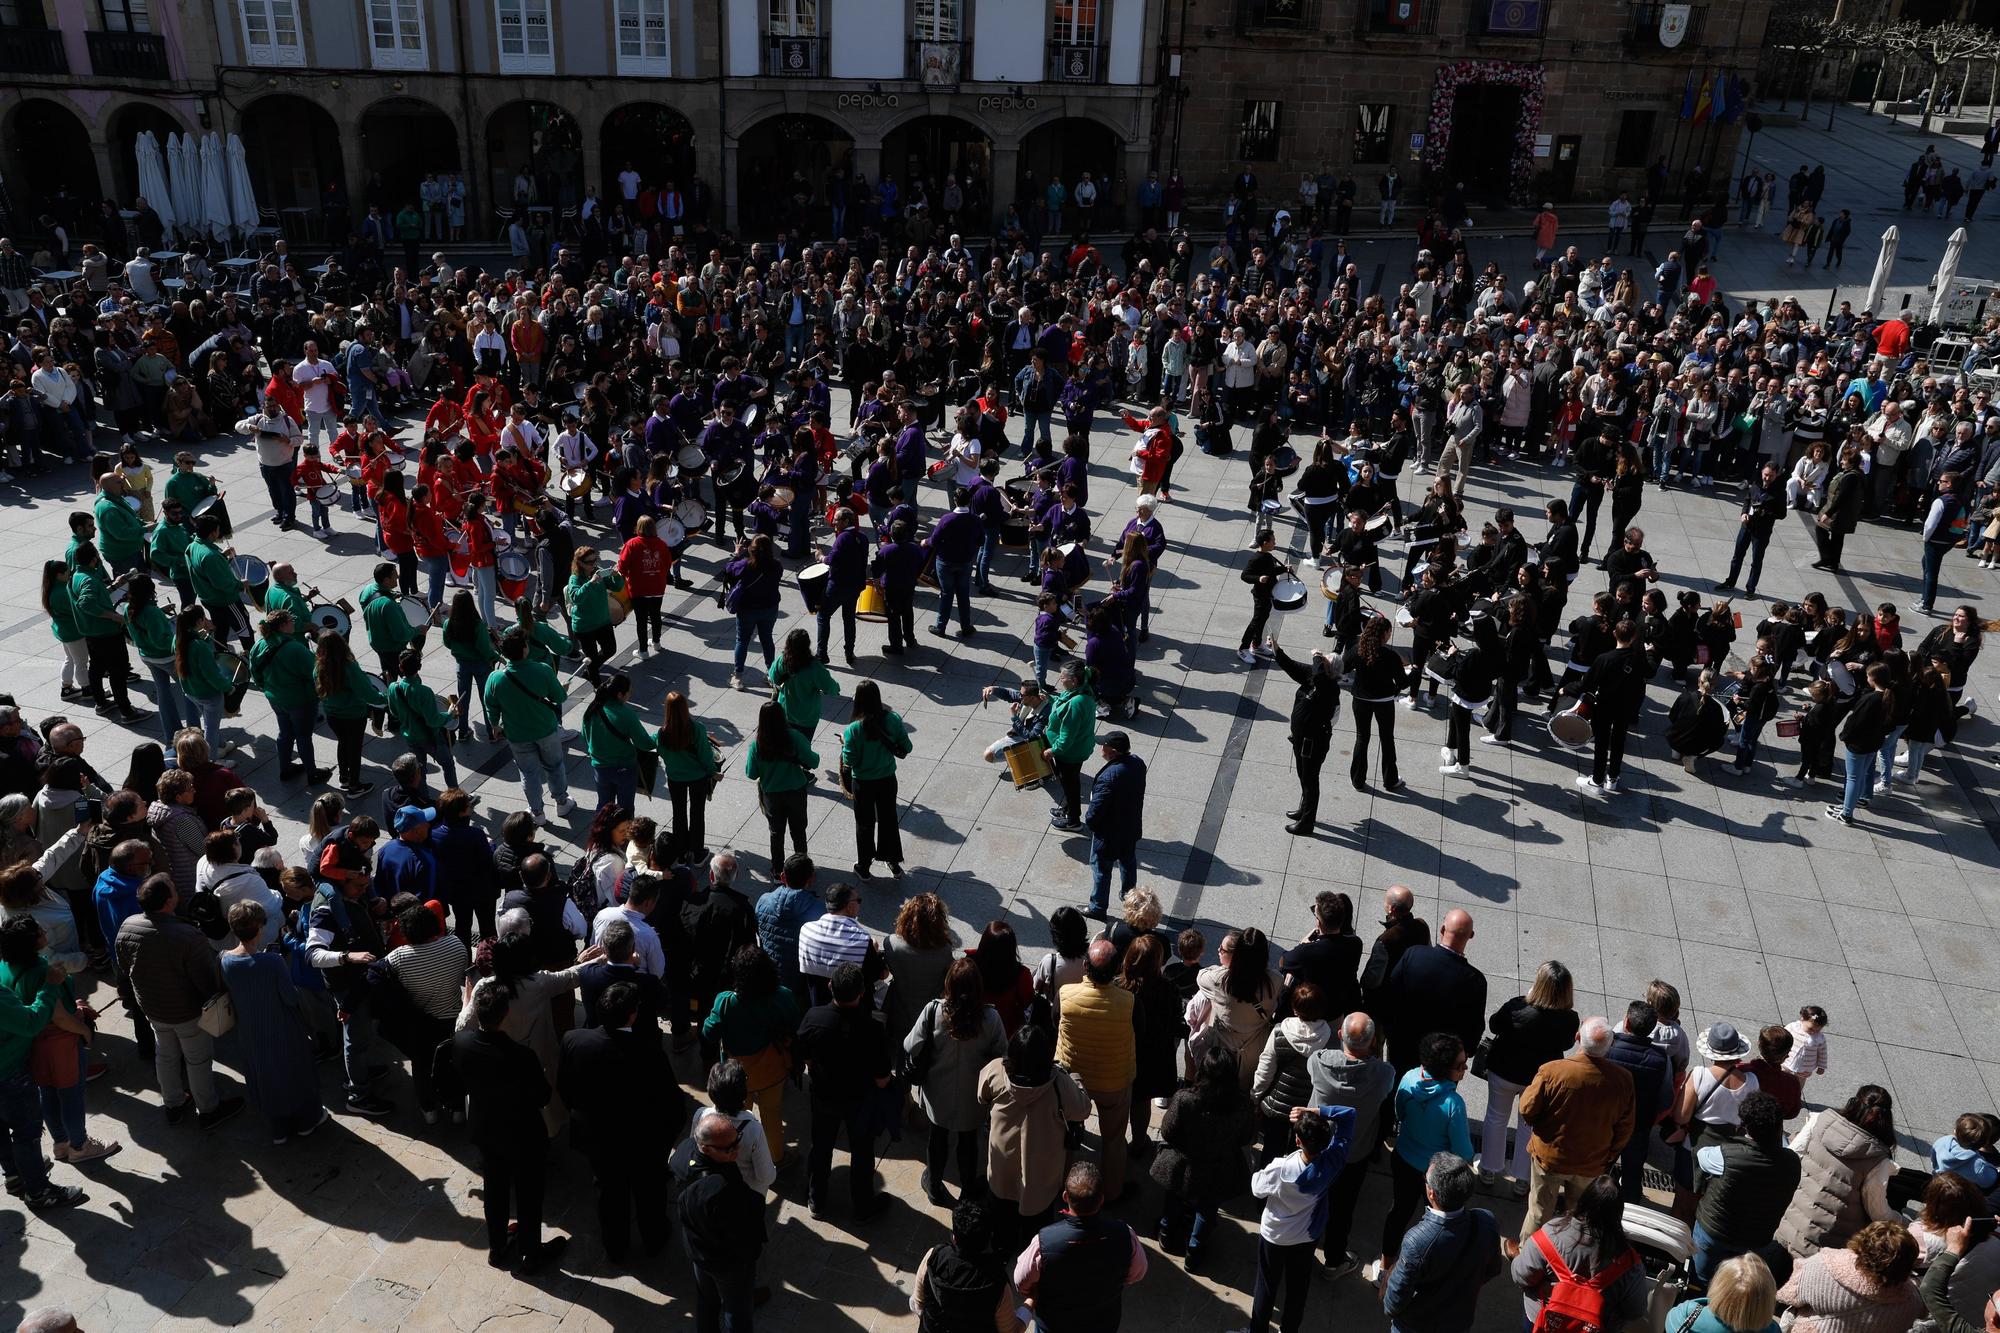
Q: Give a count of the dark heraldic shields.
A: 2